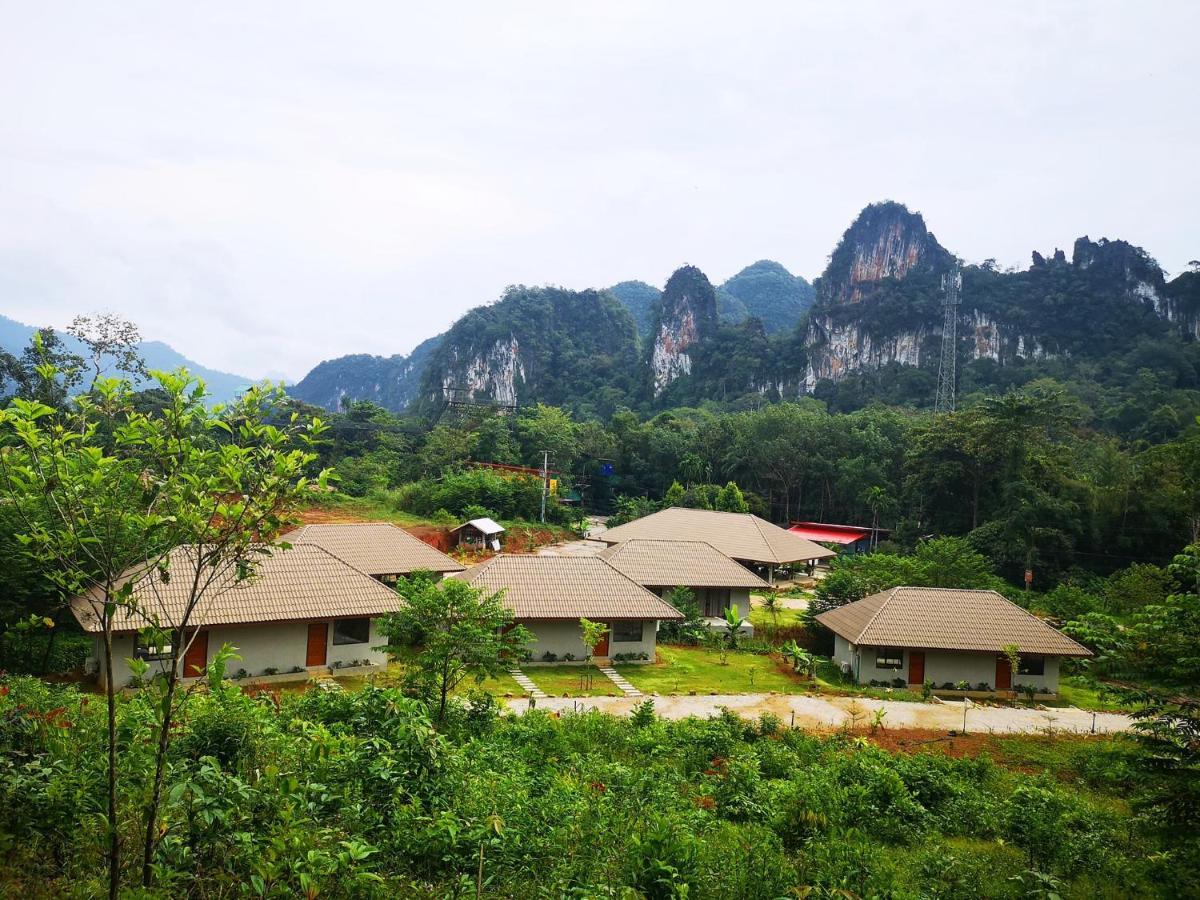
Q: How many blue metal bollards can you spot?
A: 0